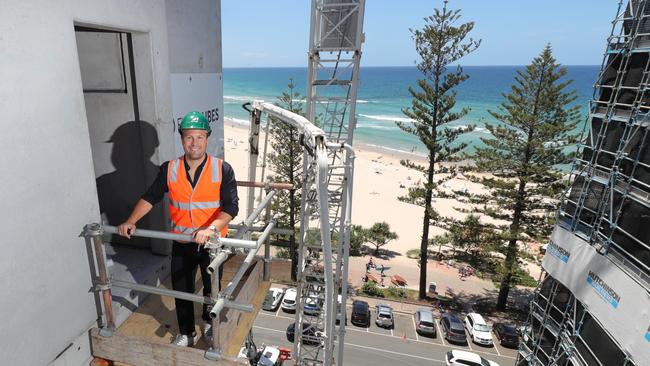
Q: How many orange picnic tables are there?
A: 2